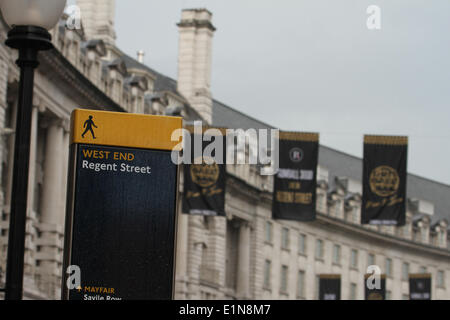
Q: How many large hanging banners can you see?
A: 3